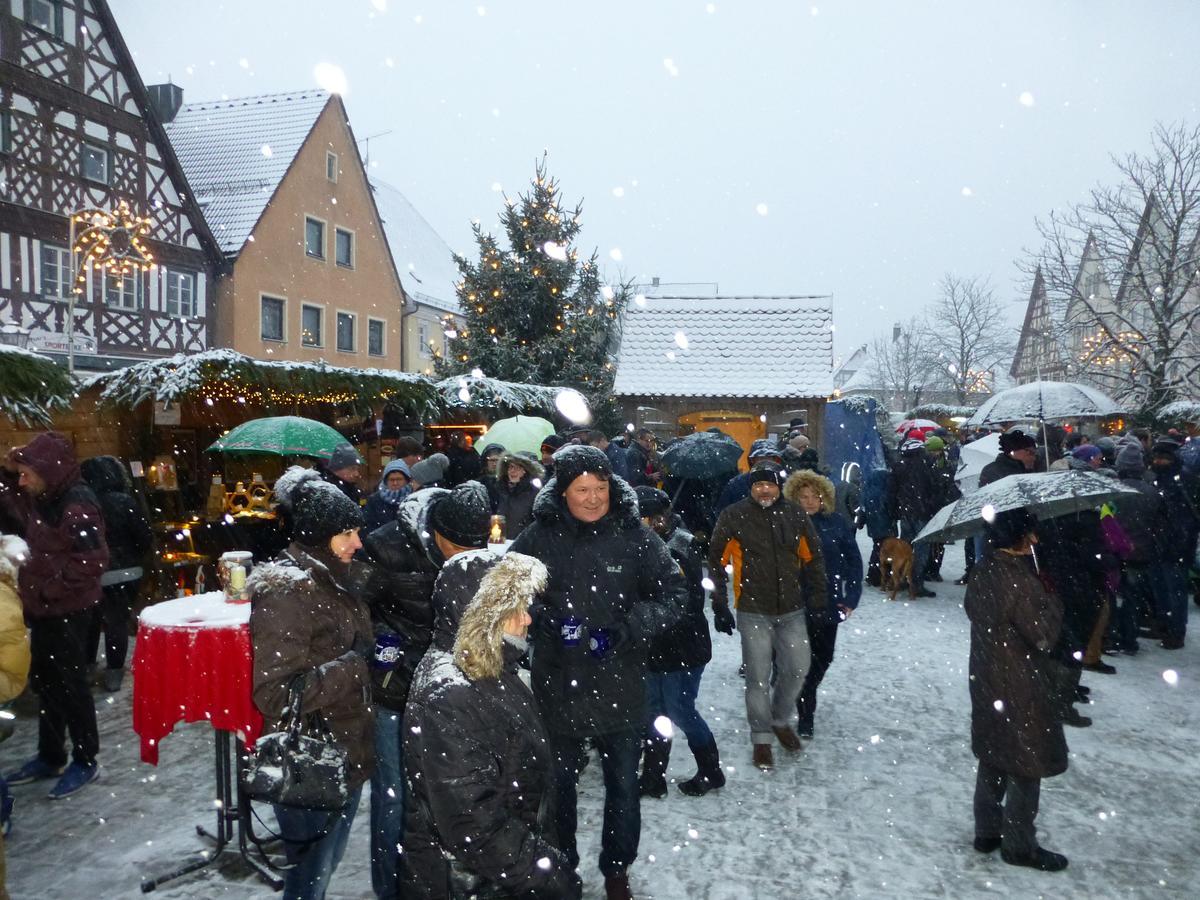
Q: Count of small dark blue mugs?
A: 3